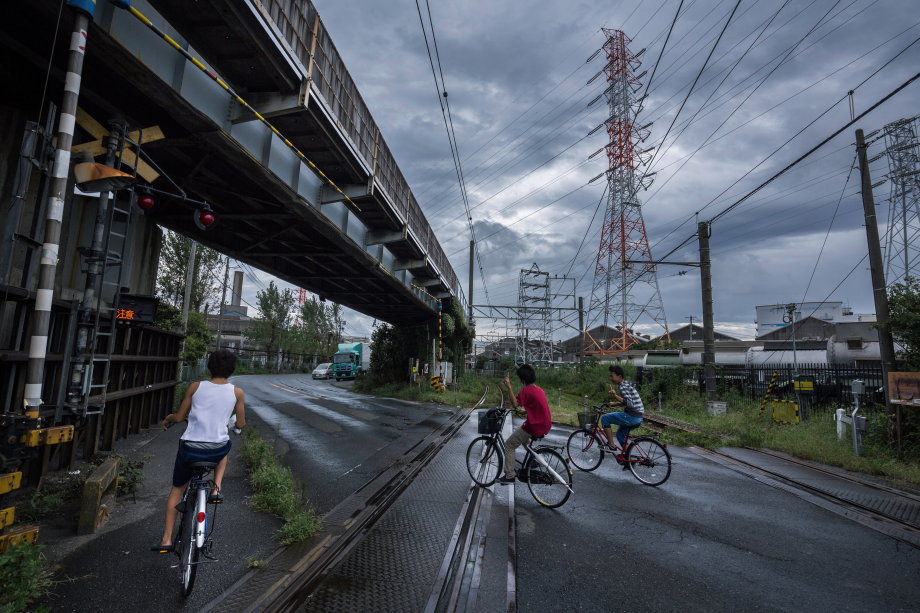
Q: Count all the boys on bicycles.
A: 3